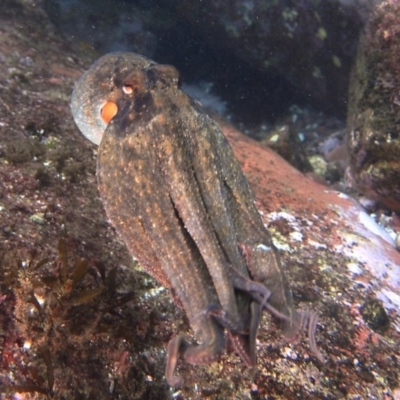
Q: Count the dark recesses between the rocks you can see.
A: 1